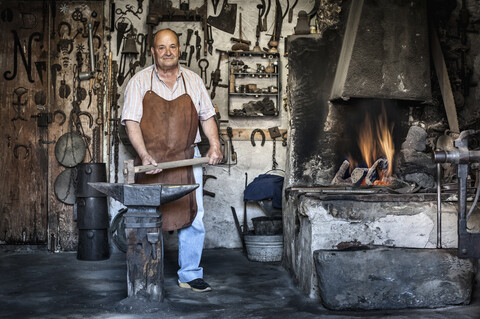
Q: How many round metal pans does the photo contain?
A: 2